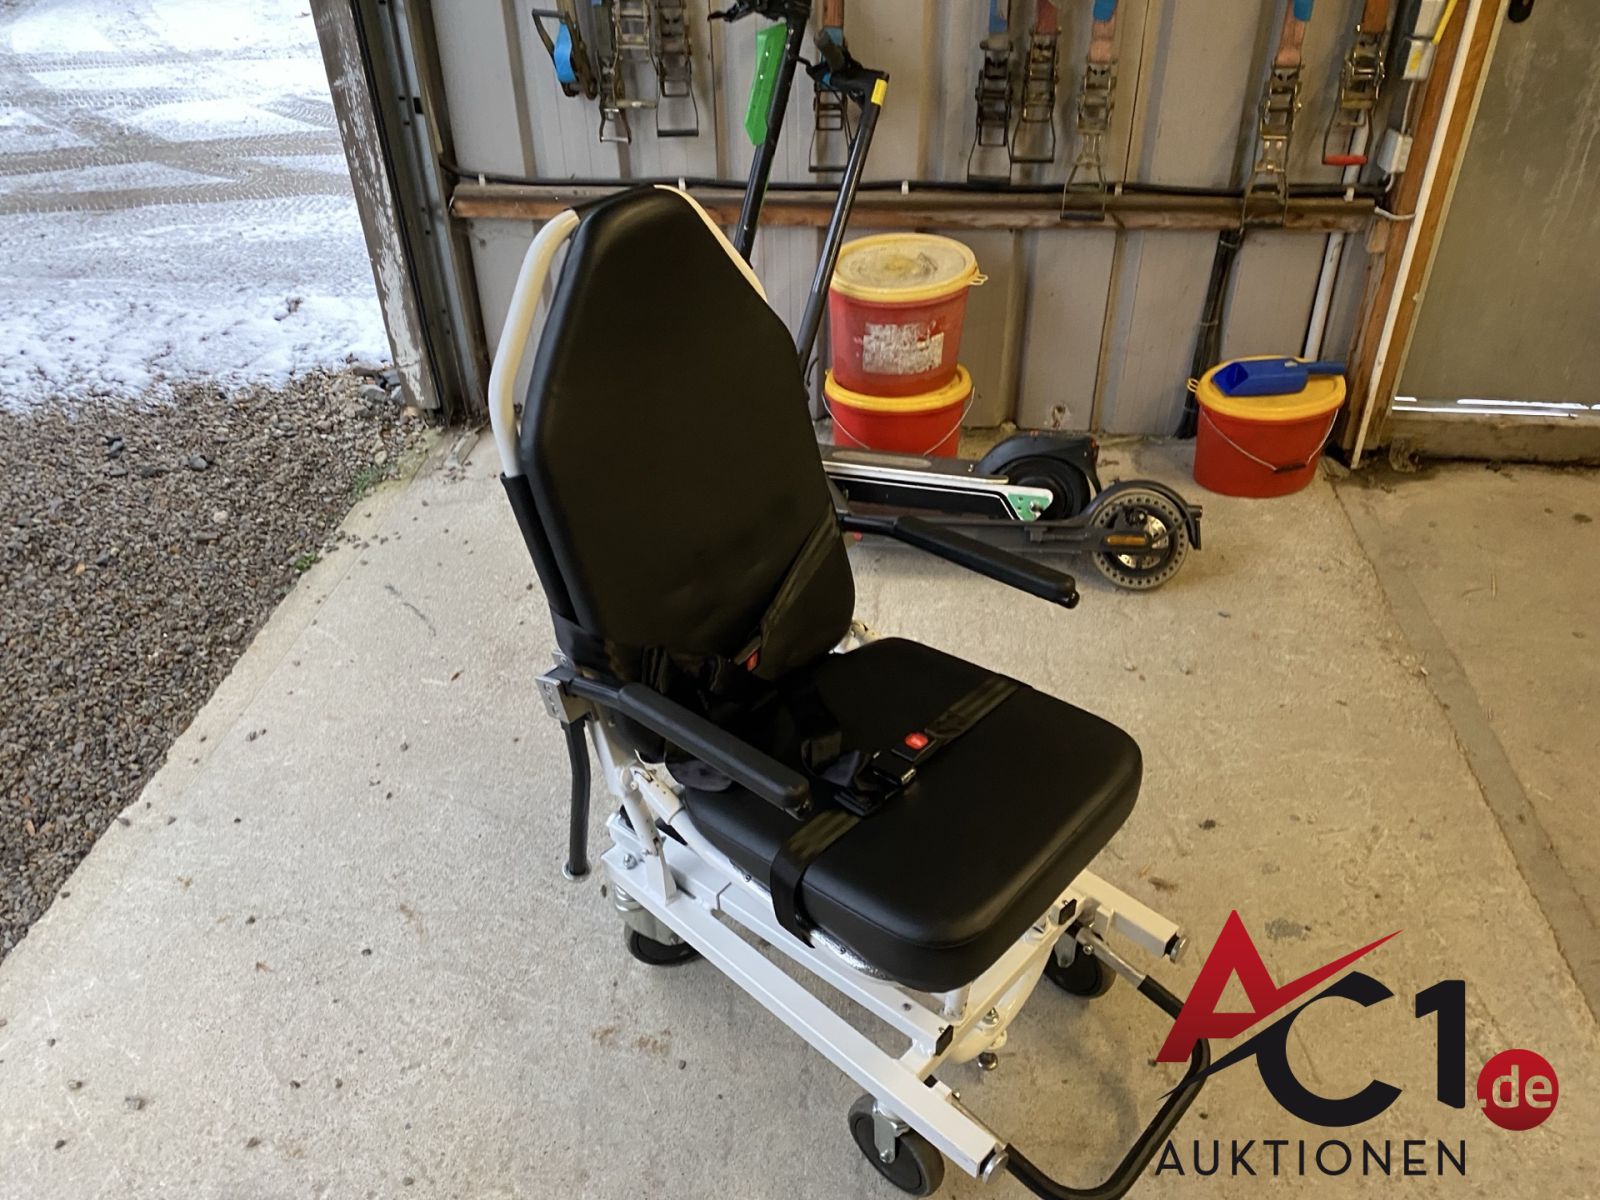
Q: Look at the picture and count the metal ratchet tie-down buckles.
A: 10